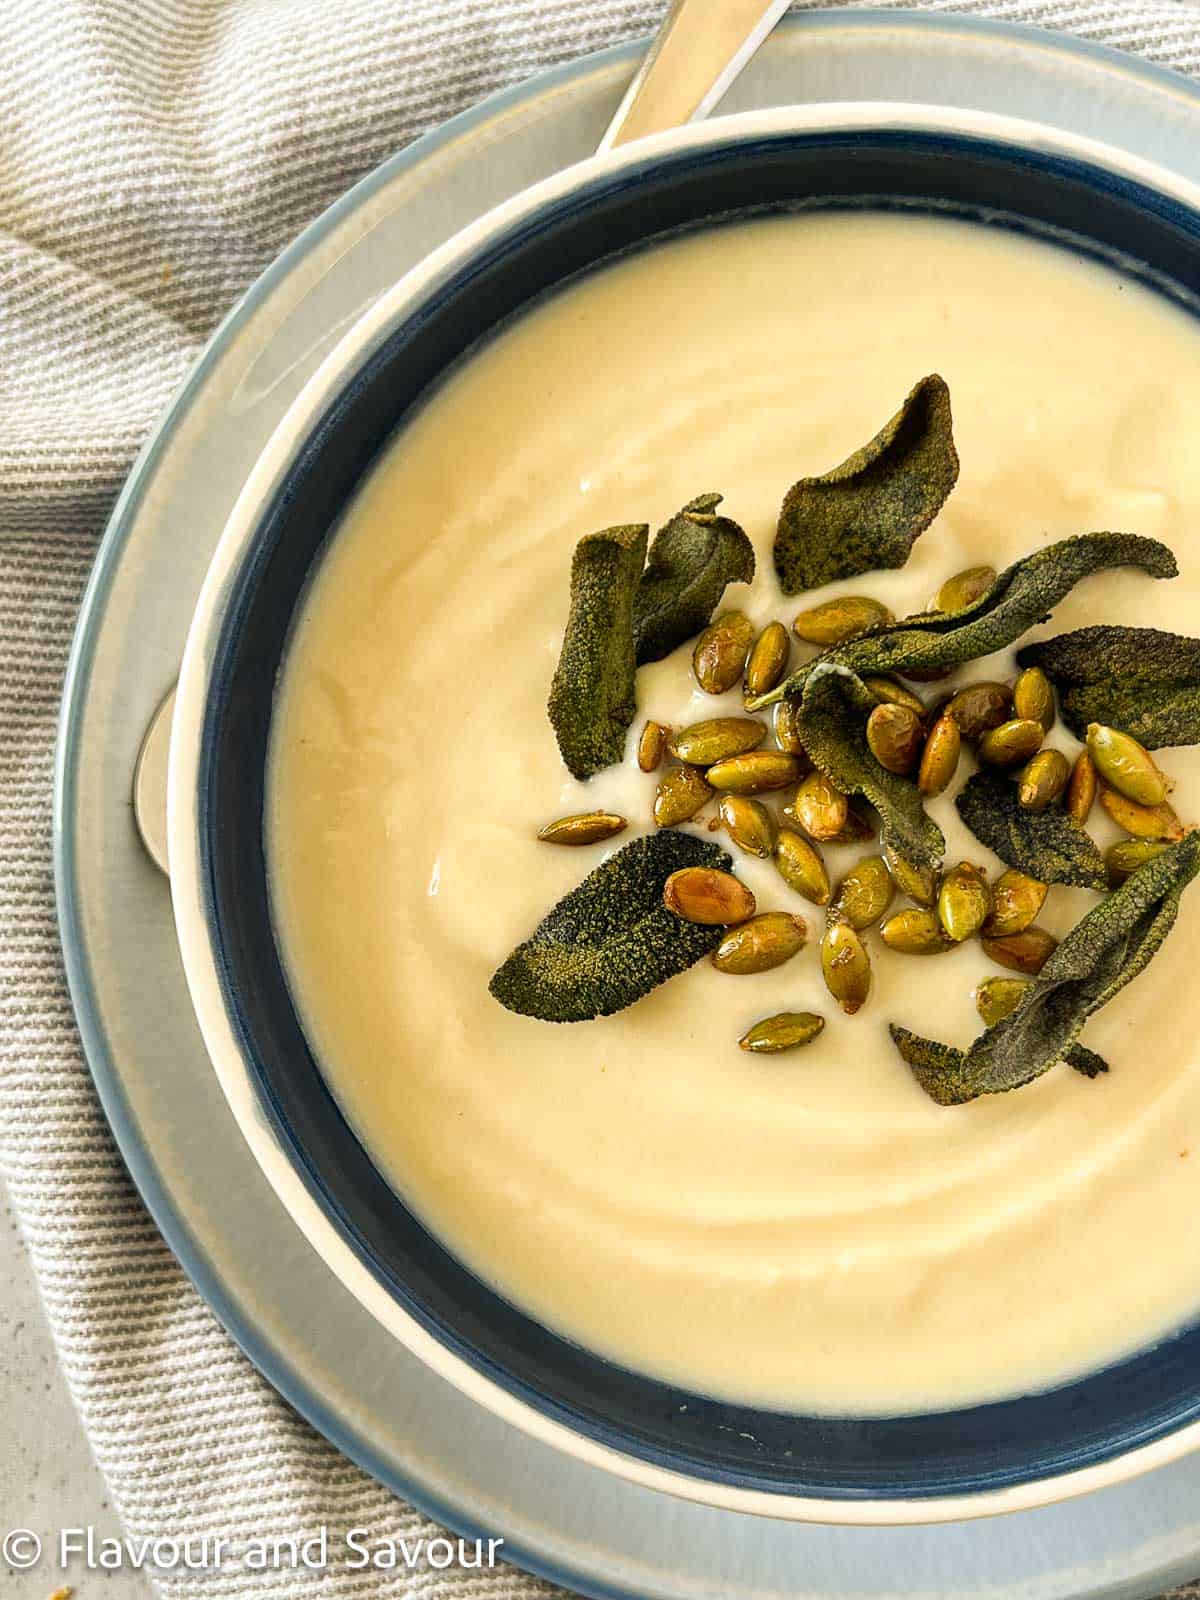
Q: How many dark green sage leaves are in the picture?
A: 9